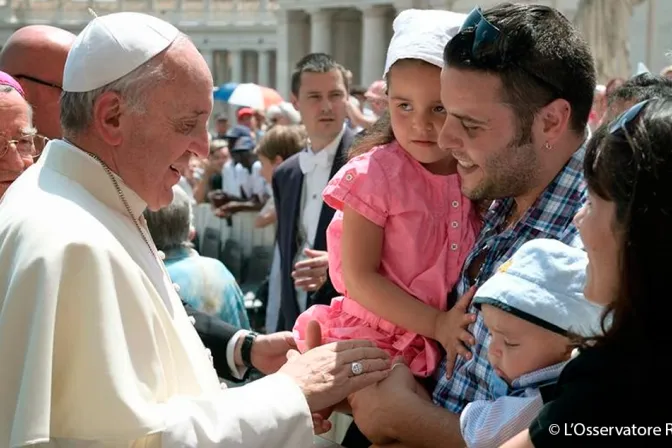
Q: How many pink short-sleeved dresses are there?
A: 1